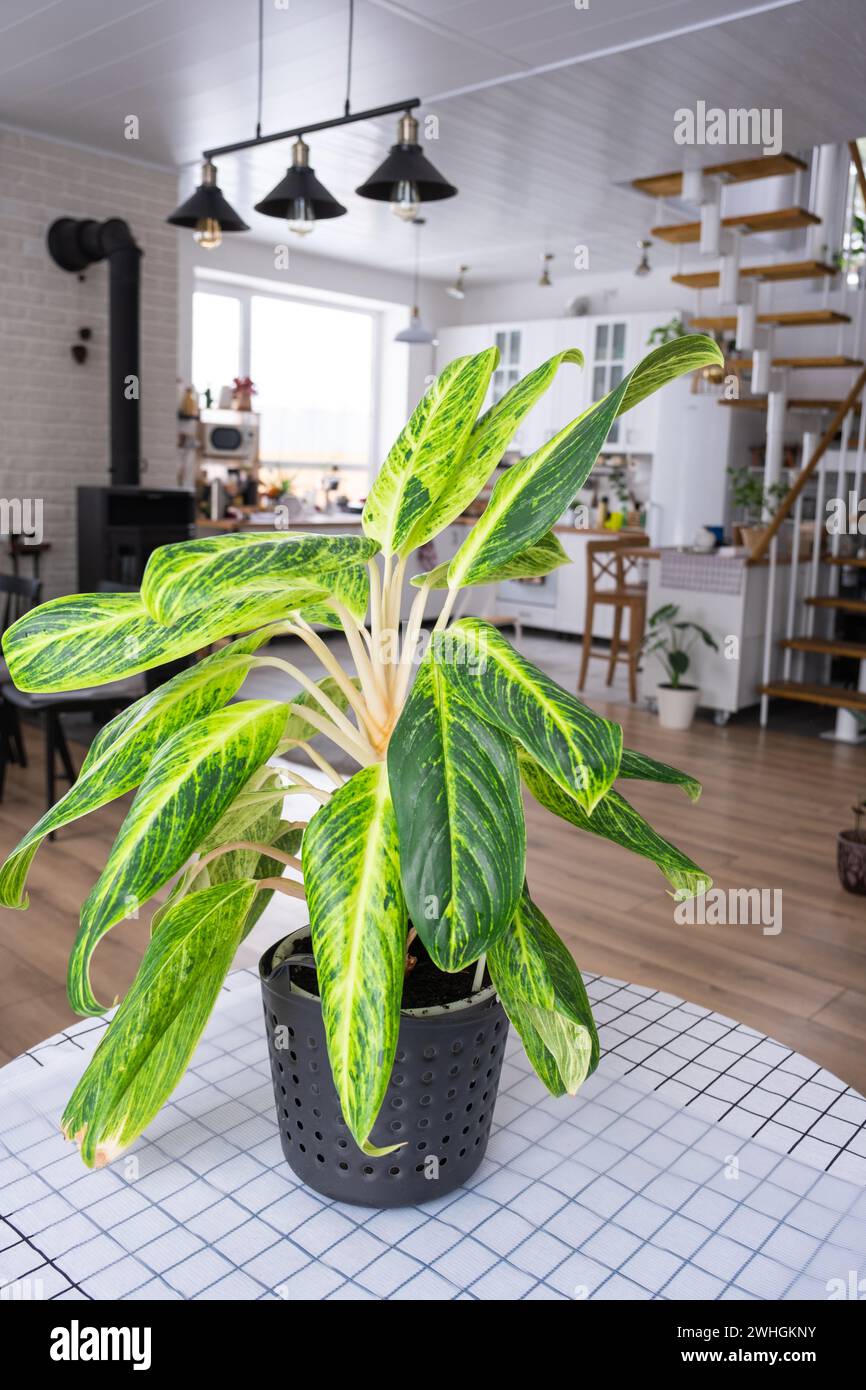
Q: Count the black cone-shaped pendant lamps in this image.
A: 3